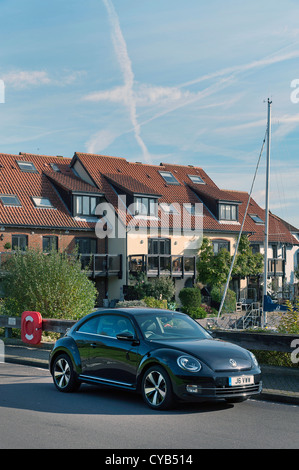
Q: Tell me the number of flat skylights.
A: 9